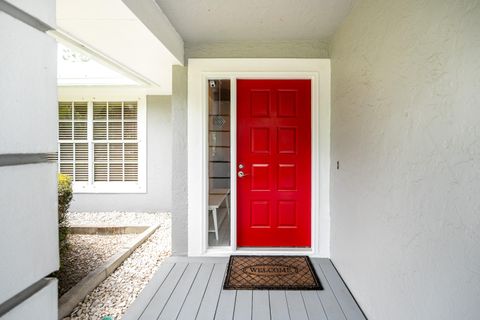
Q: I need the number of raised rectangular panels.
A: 8